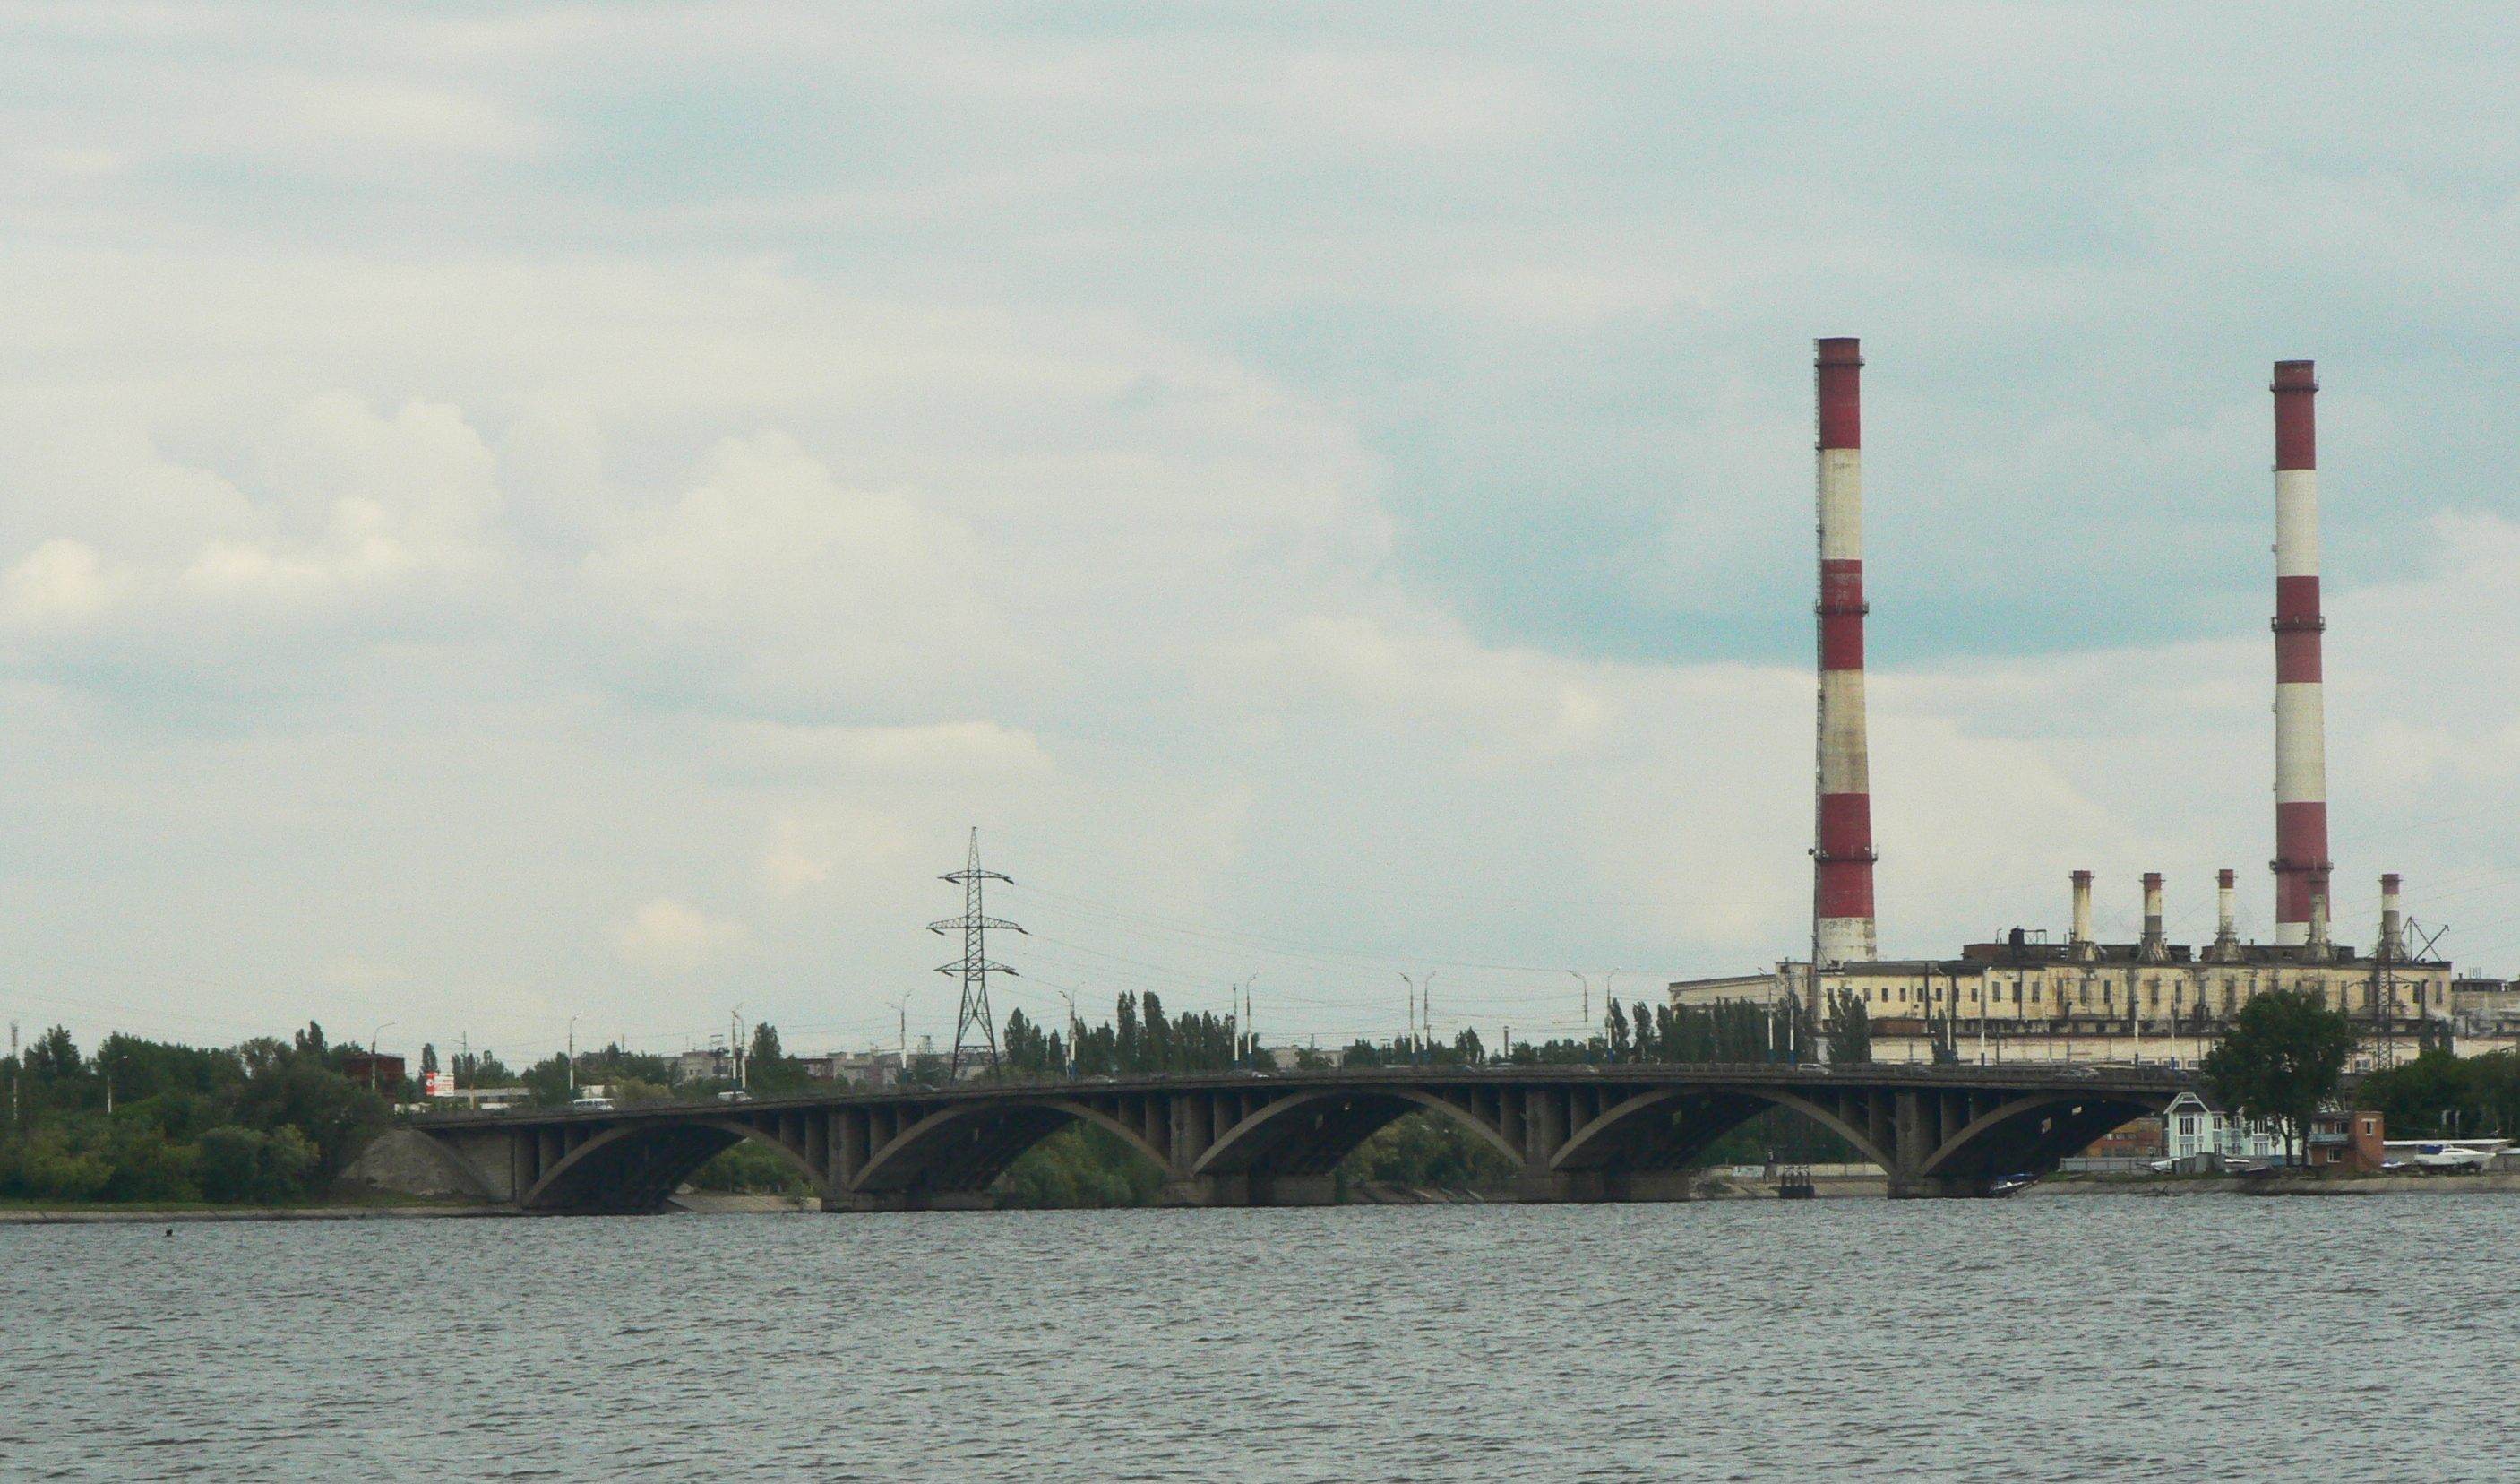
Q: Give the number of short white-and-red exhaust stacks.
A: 5